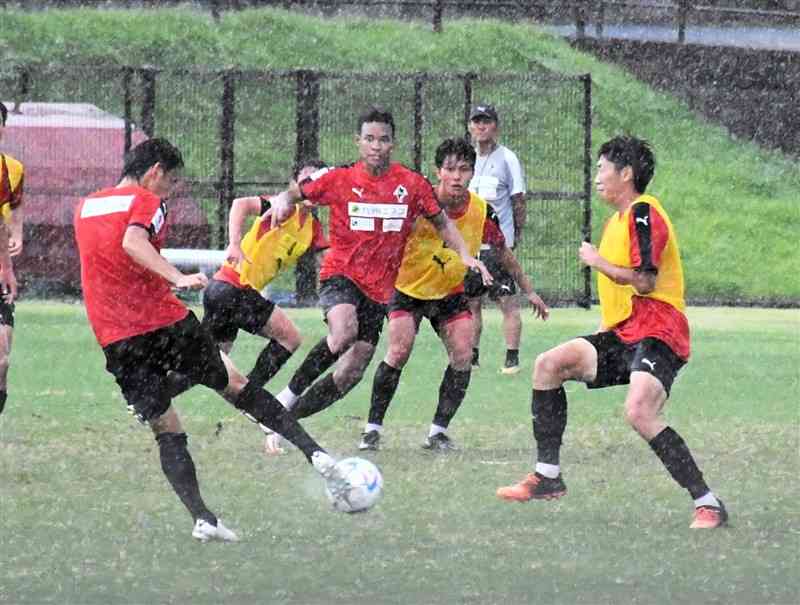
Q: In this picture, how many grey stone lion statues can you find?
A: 0